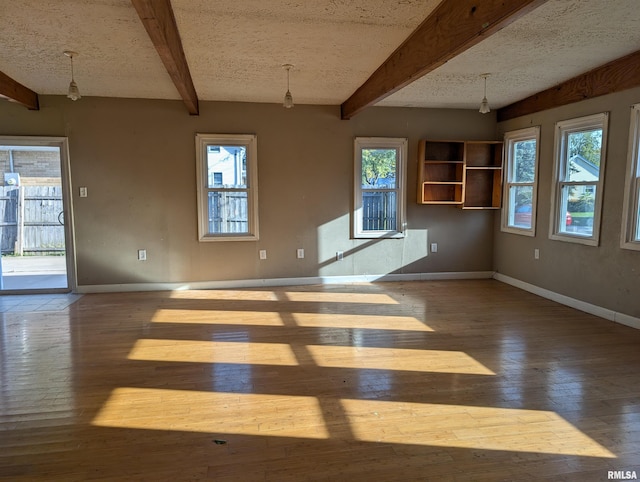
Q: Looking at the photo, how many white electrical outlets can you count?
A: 6